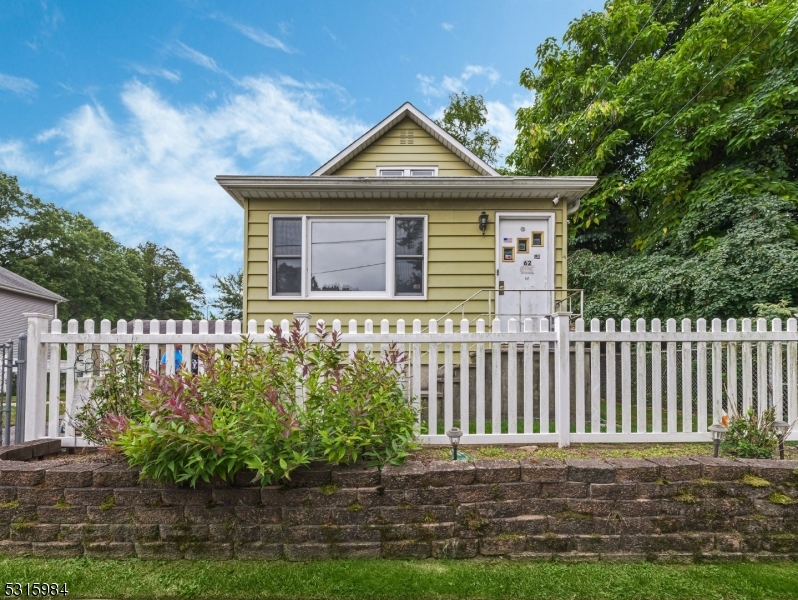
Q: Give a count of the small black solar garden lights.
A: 3